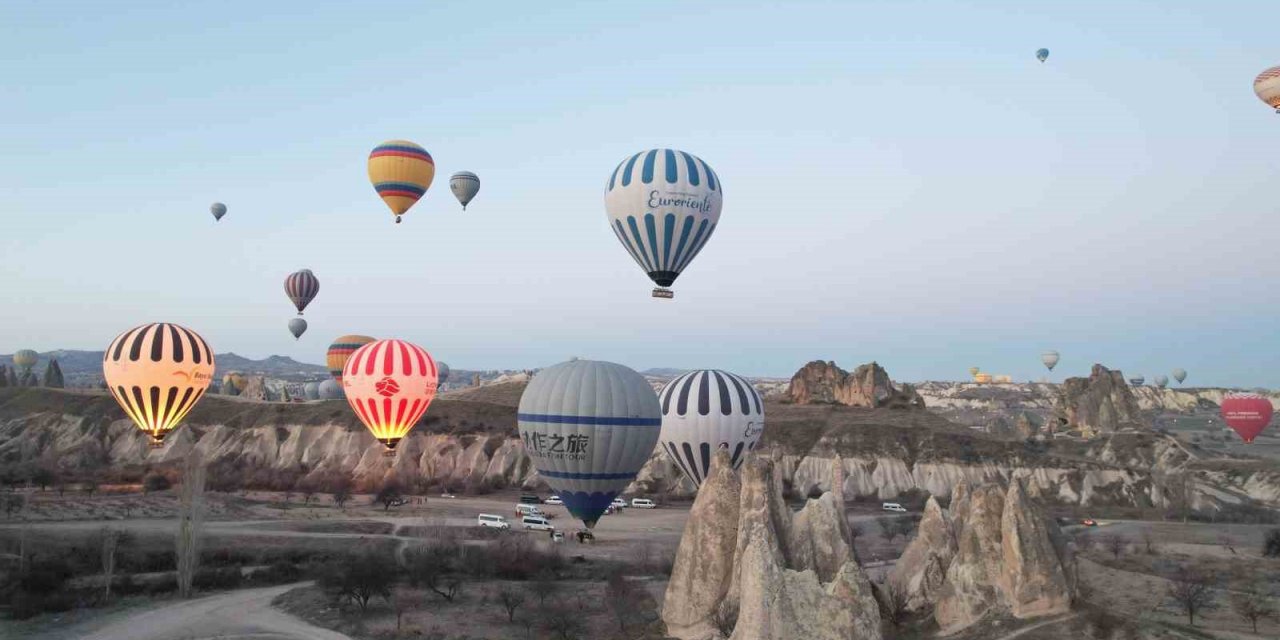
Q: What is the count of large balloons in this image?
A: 5